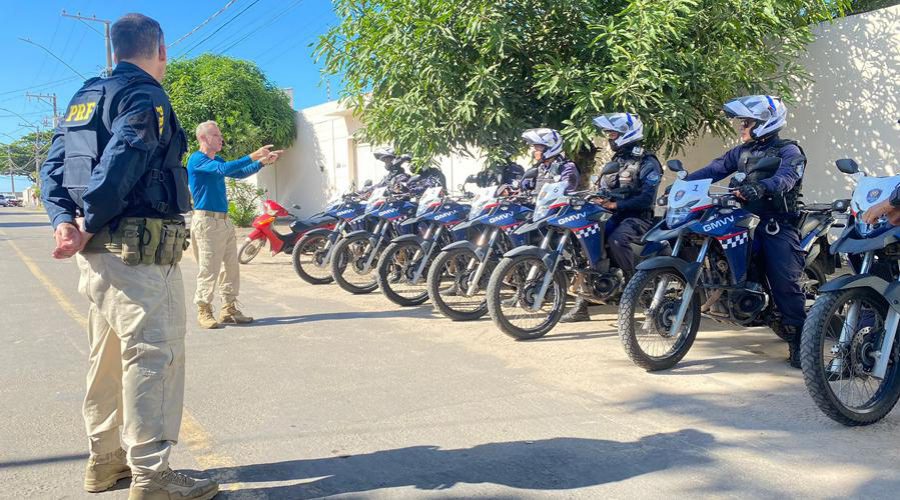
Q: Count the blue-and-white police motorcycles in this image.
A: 7